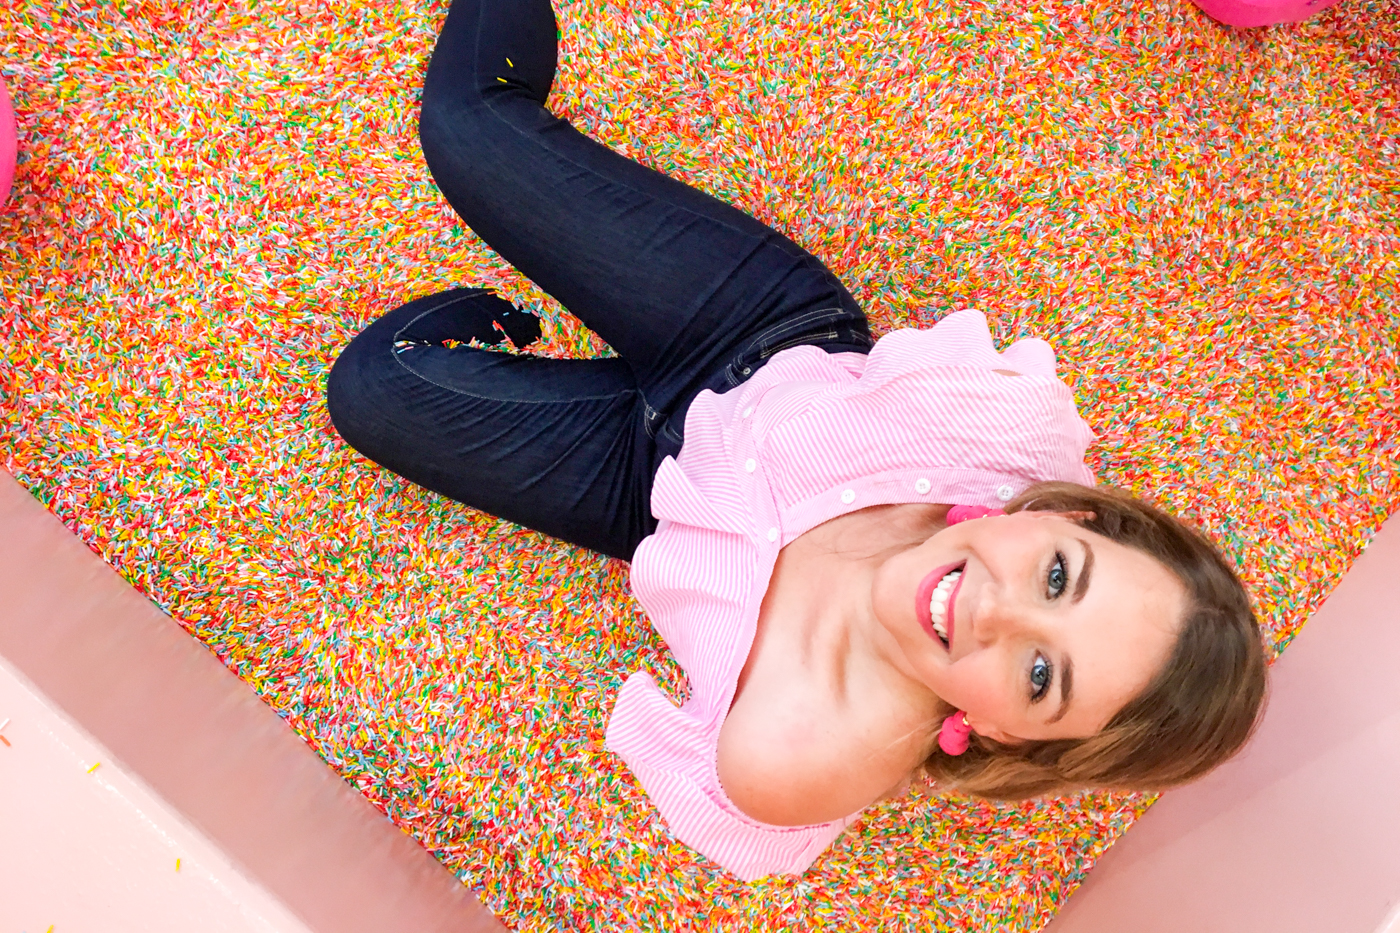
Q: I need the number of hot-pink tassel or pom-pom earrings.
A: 2